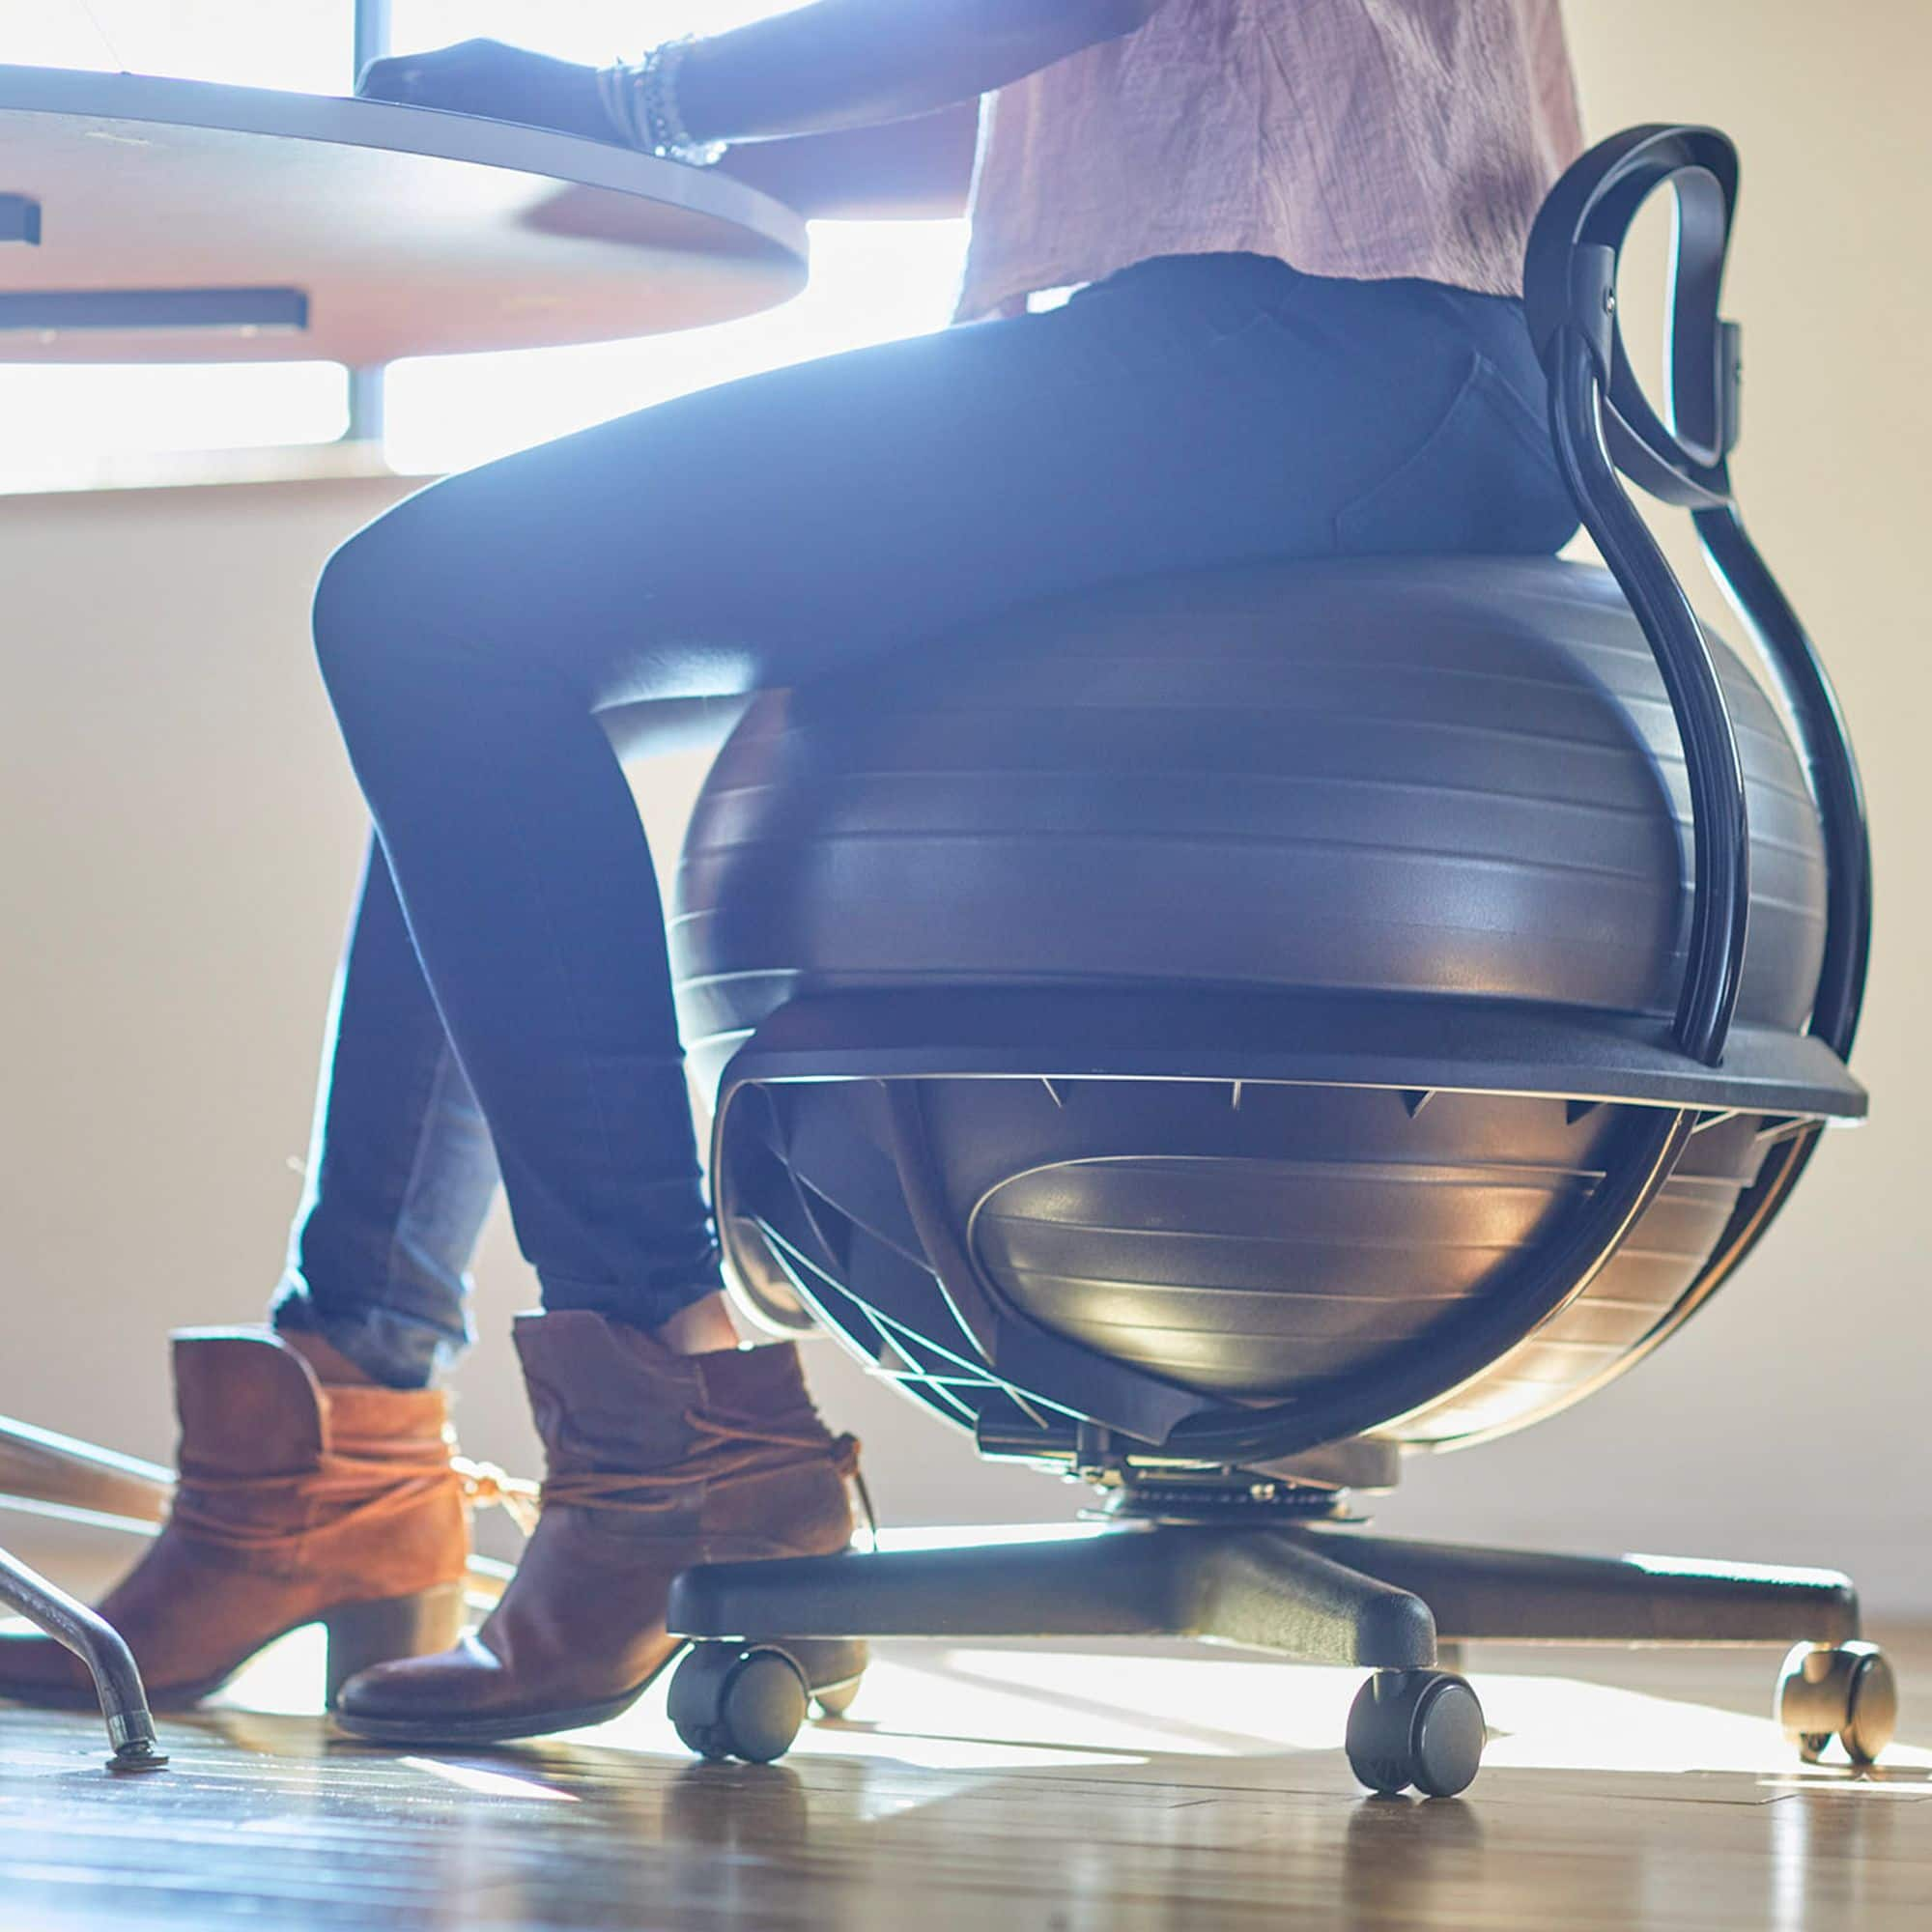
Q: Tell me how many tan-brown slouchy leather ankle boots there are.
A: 2